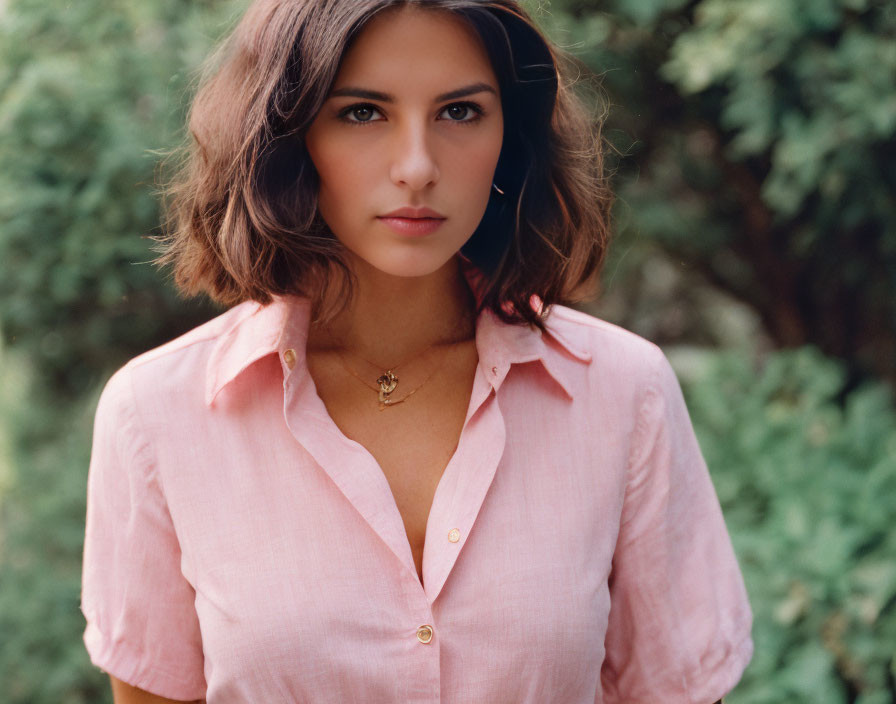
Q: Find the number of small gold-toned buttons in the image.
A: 3